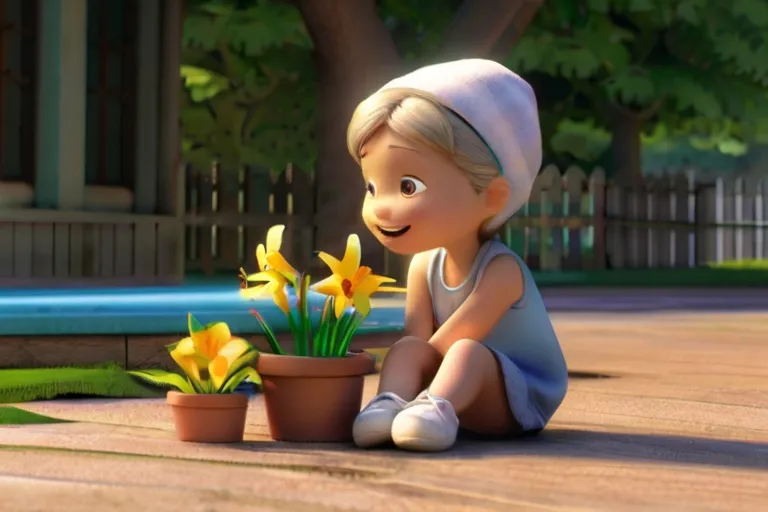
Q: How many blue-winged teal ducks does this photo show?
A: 0